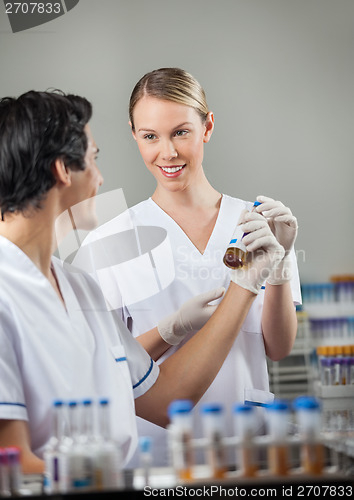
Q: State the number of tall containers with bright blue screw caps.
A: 5